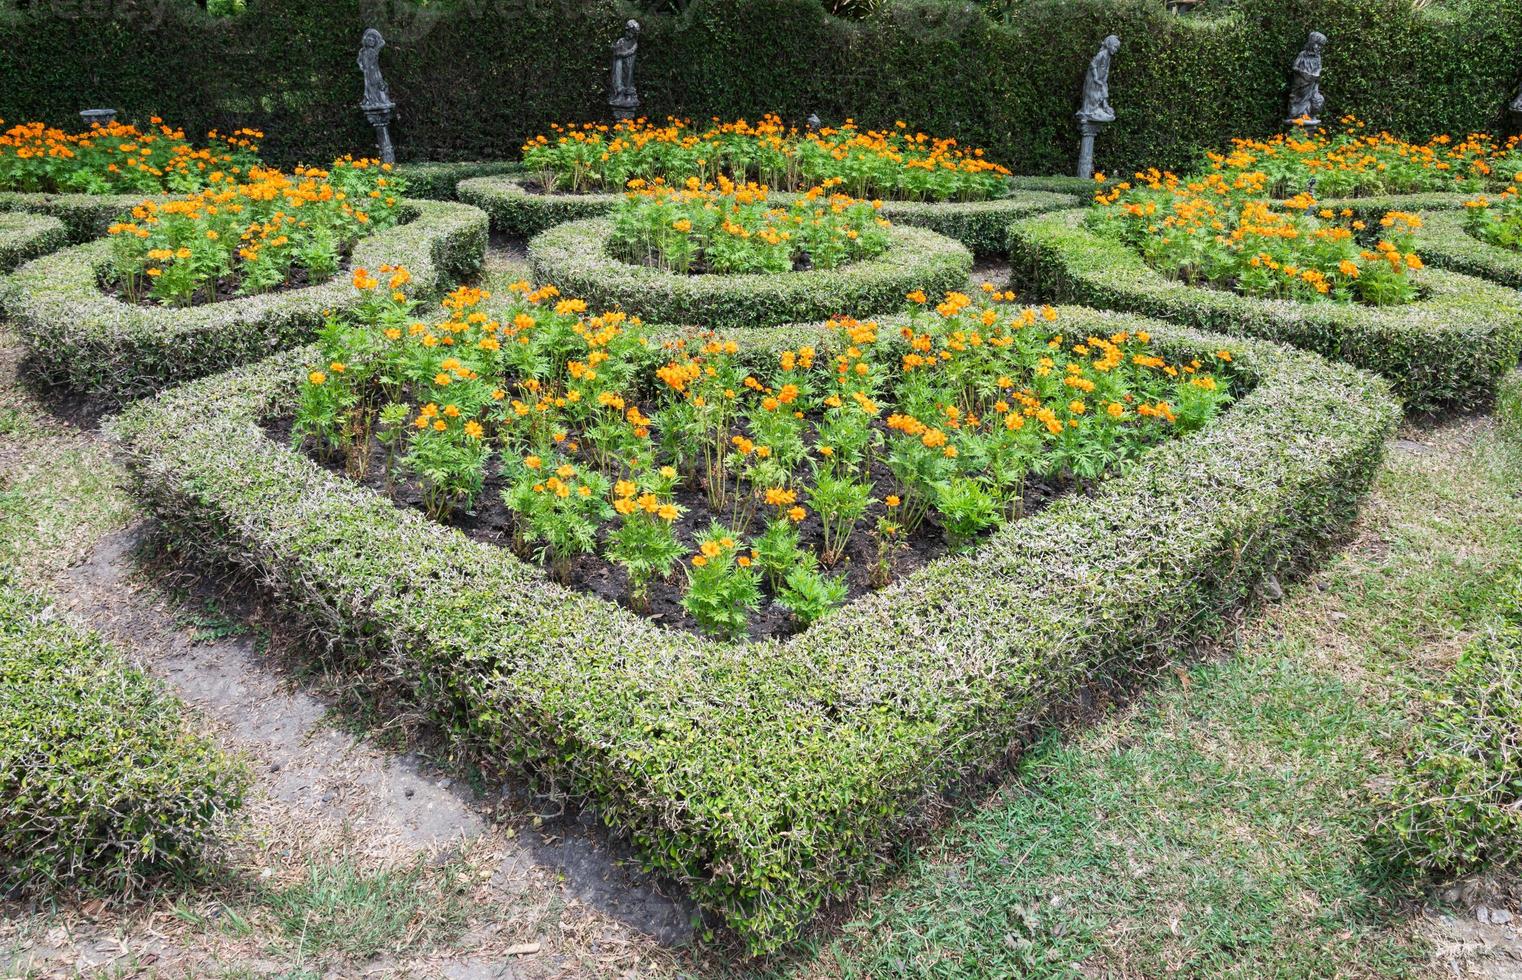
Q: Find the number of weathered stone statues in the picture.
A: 4